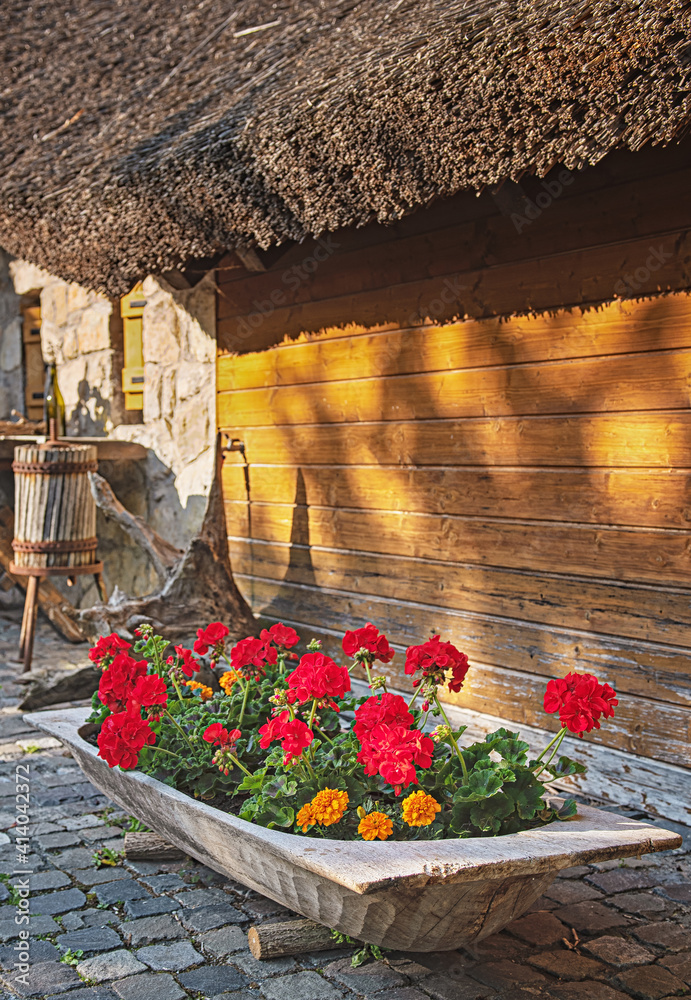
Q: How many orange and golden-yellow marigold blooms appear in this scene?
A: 6